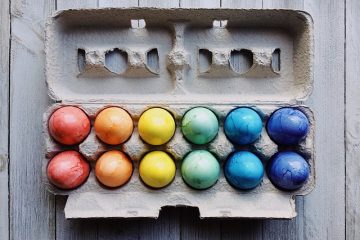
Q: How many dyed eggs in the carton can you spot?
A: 12